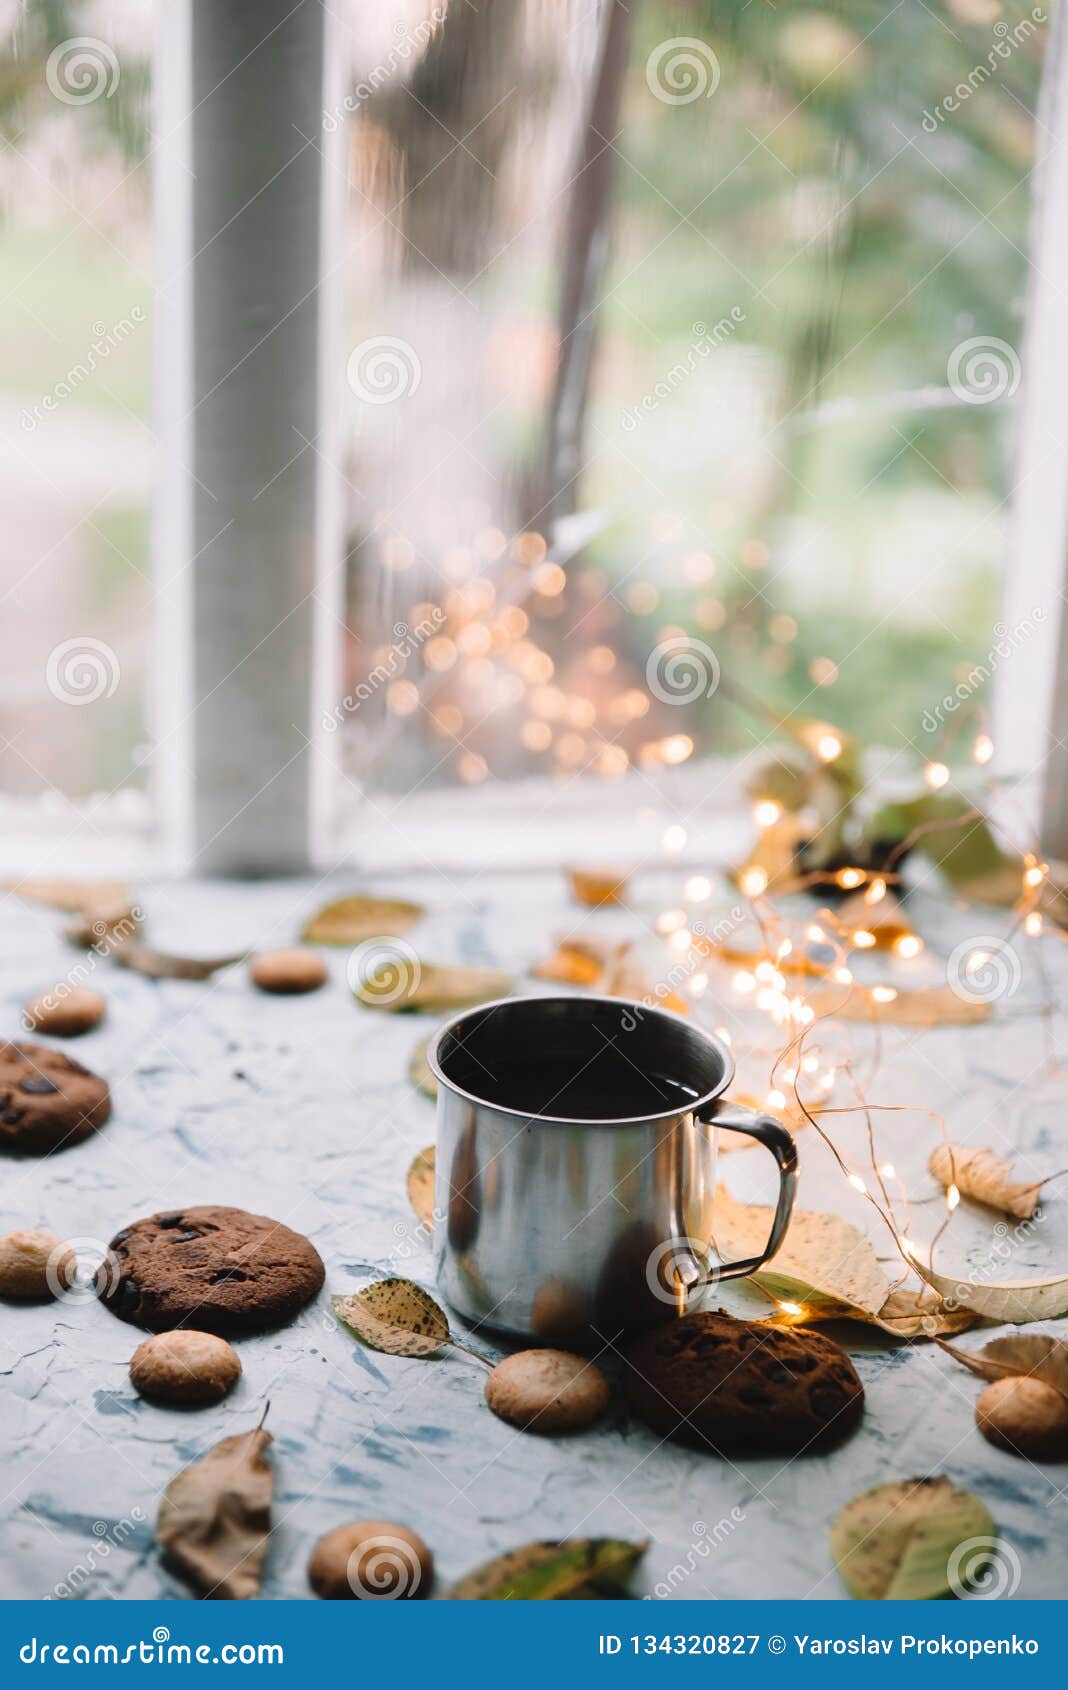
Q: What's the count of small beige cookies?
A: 7